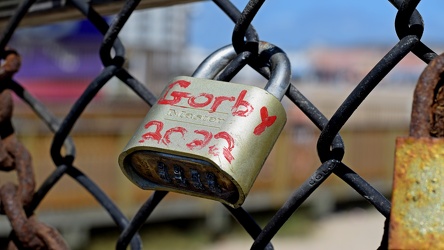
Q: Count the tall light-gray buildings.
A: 1